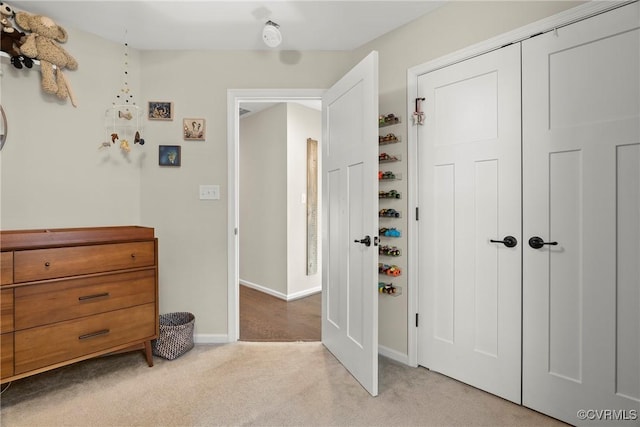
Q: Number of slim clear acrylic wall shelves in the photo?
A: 10